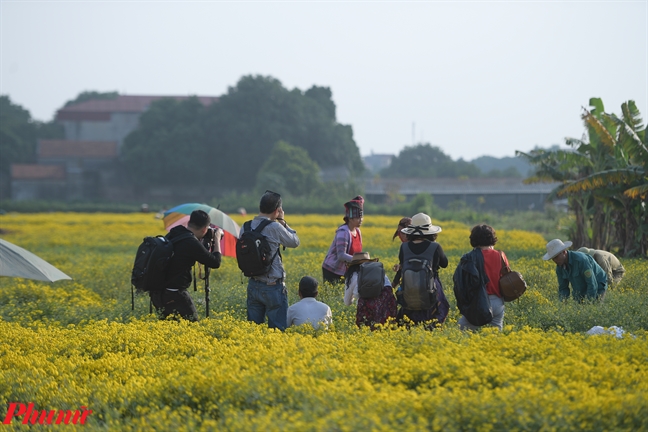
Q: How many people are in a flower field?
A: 10